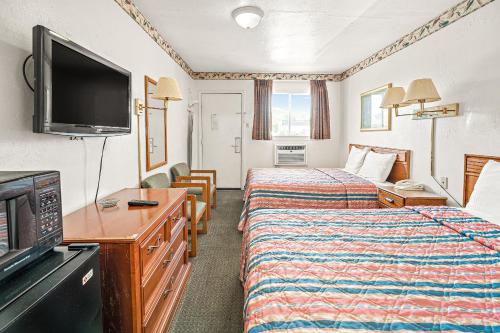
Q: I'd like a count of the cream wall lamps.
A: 3